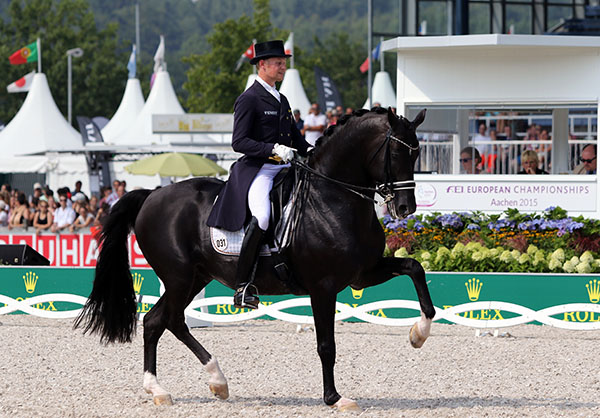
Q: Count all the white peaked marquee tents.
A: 6